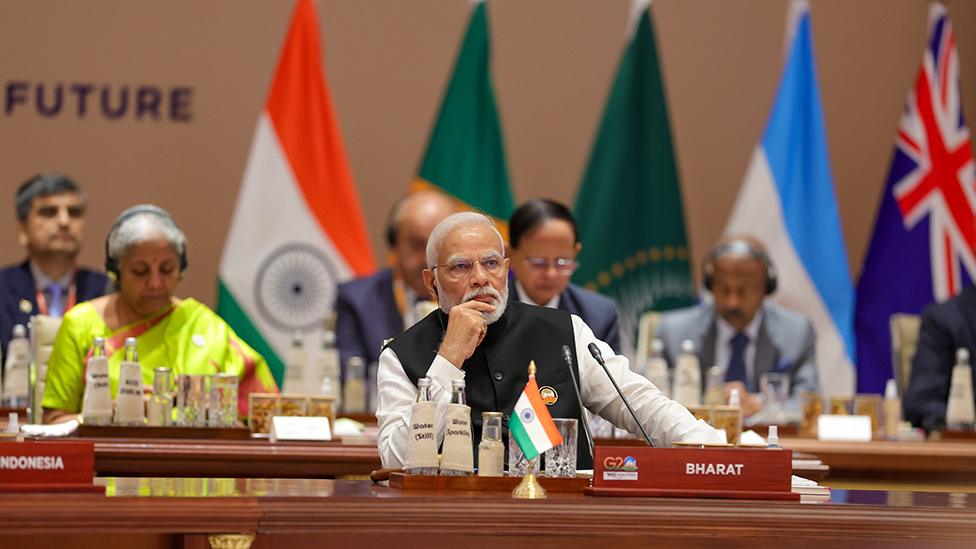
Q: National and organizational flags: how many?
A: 6